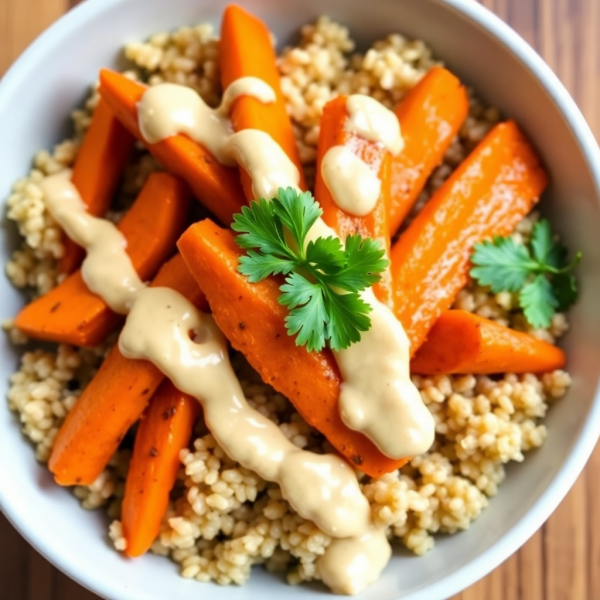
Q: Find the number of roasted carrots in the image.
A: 11